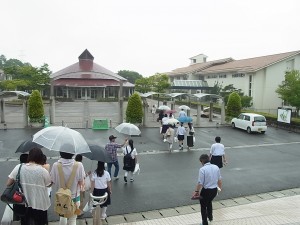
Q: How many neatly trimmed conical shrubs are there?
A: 3